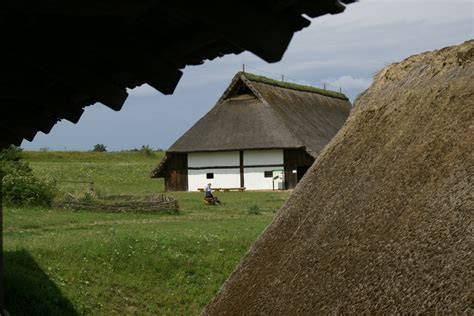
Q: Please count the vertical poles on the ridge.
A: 4